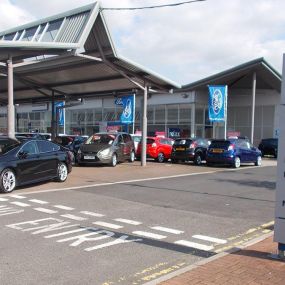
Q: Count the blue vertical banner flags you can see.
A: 3